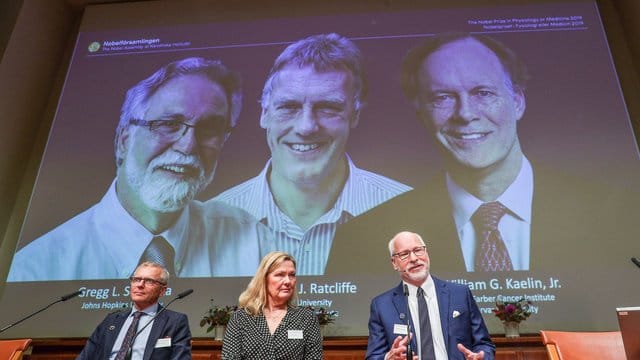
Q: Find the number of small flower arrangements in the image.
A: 3